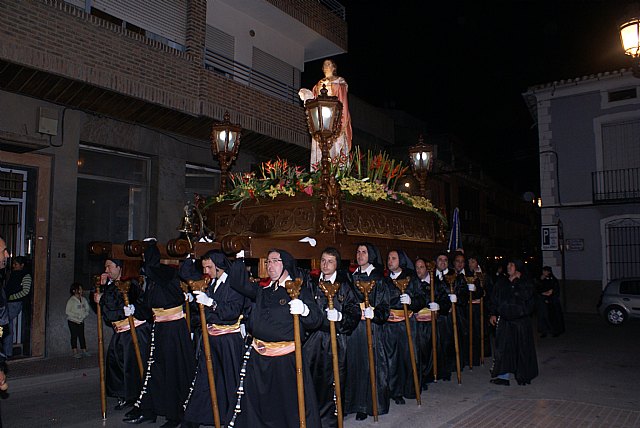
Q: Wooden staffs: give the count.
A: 12